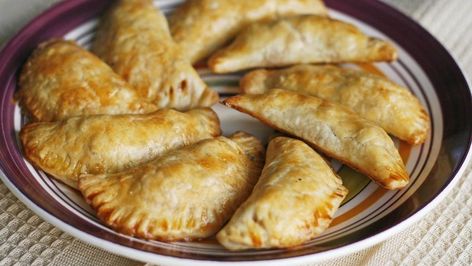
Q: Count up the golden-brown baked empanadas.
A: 9